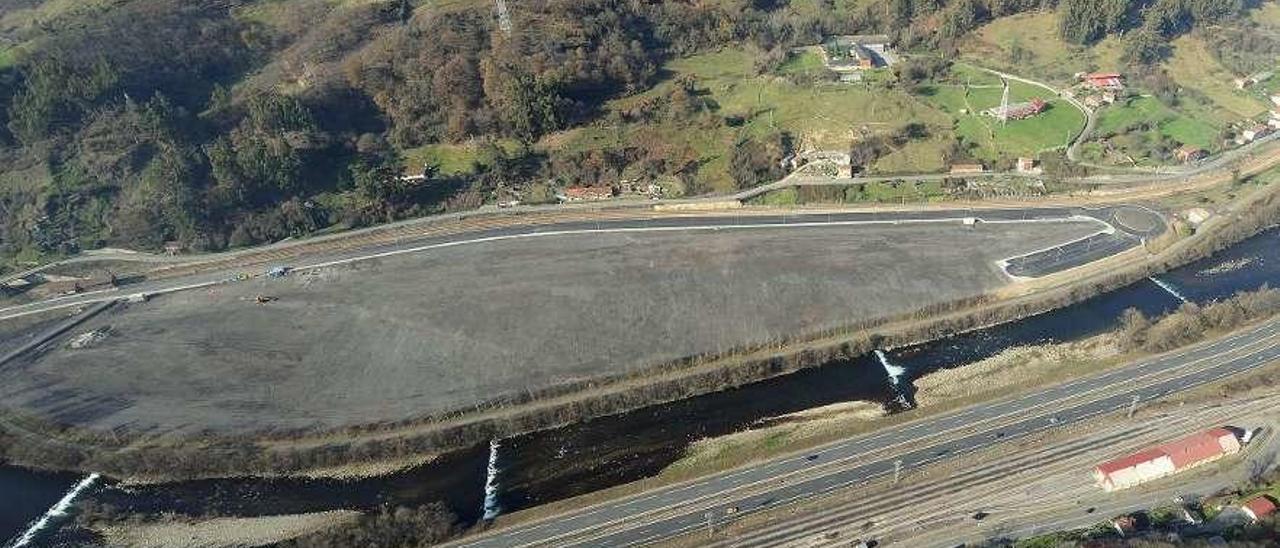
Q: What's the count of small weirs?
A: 4